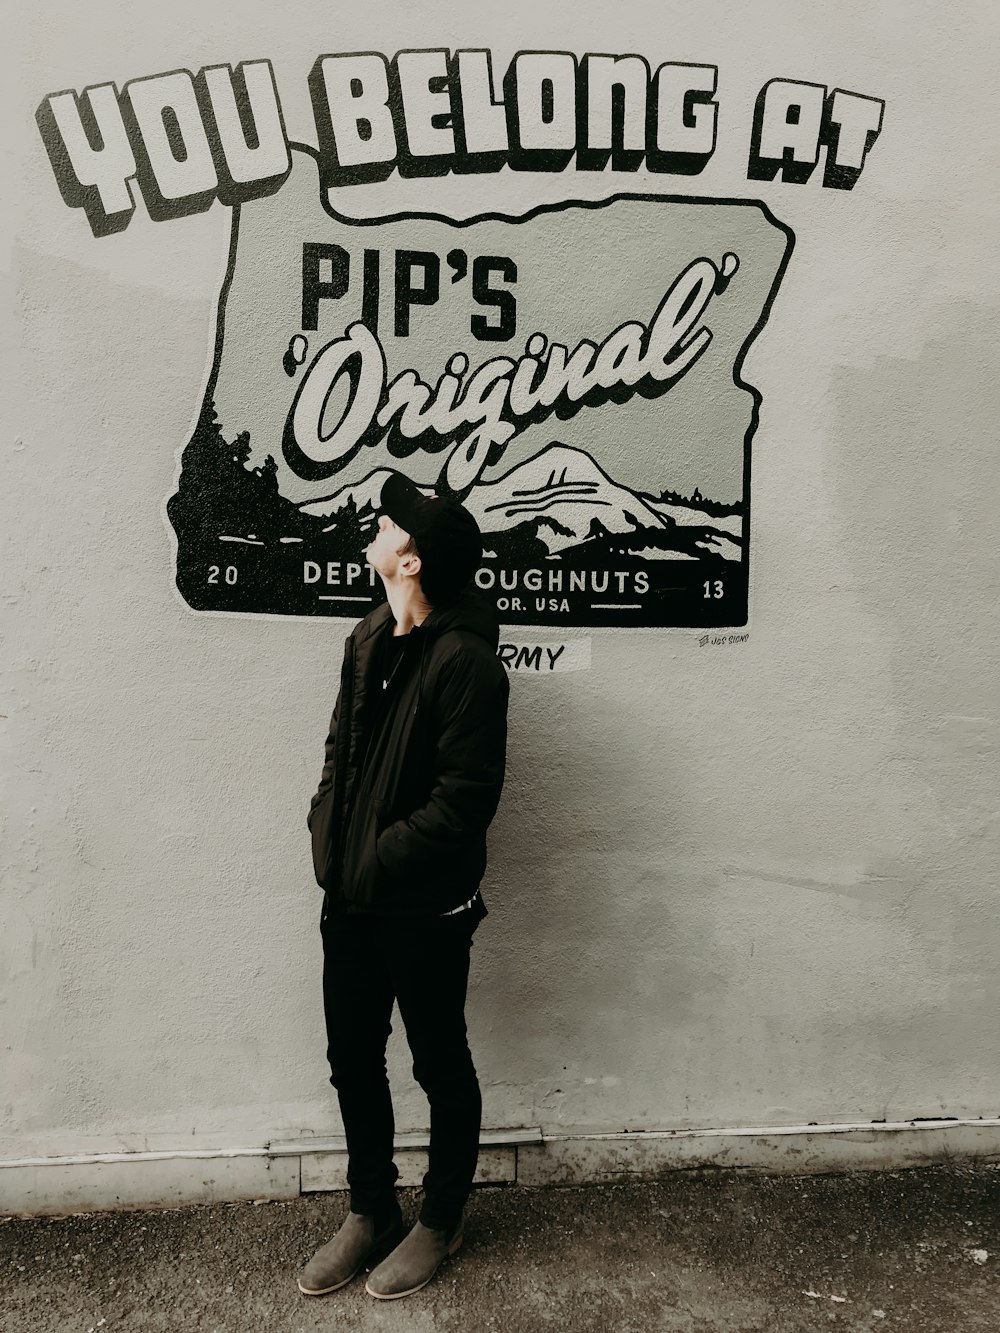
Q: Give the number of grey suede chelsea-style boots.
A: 2